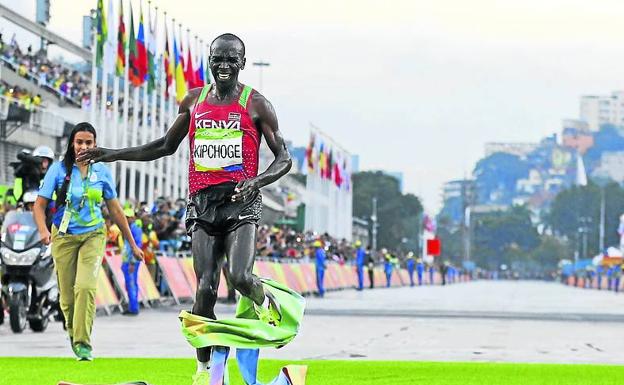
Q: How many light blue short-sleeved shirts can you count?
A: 1